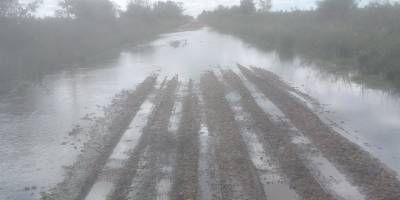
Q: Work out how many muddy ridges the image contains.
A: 6